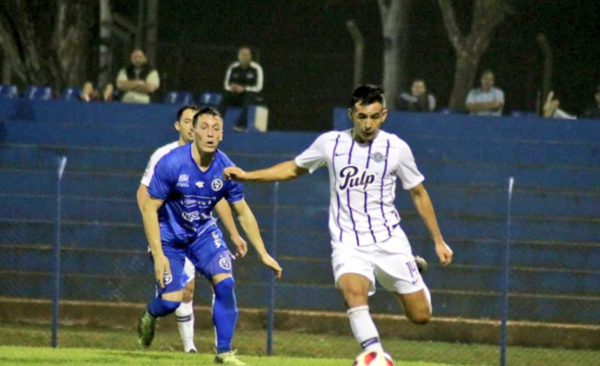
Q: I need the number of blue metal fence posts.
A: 3